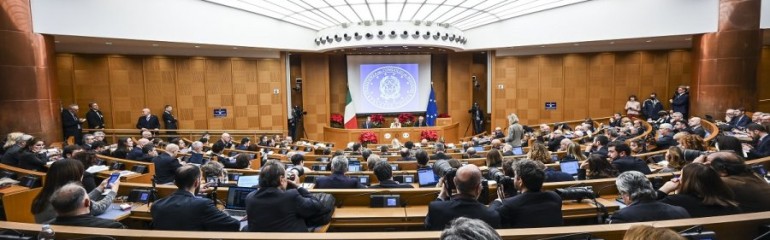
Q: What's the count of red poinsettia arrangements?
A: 6